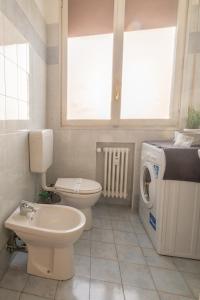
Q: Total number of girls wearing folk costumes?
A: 0